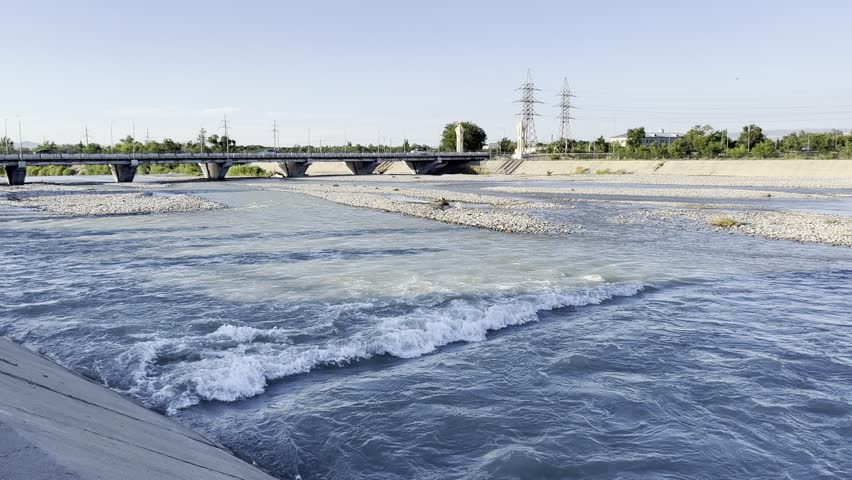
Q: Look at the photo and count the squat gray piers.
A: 6